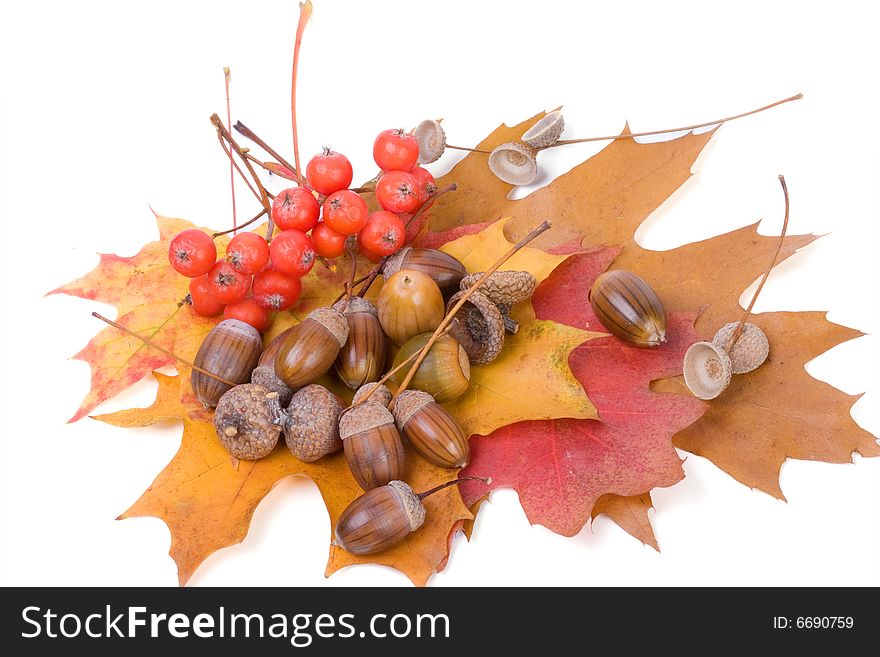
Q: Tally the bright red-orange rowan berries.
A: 15